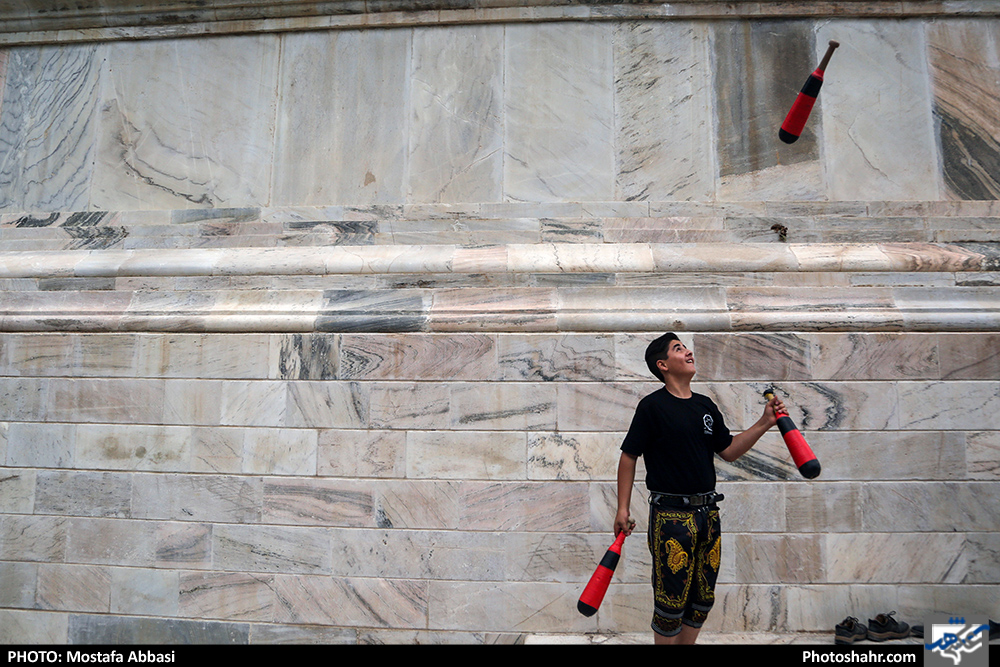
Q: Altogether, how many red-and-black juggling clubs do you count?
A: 3